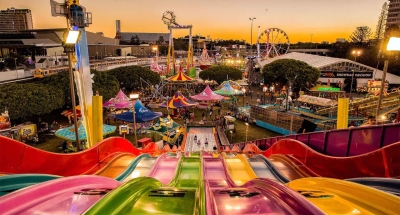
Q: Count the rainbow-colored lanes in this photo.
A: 8